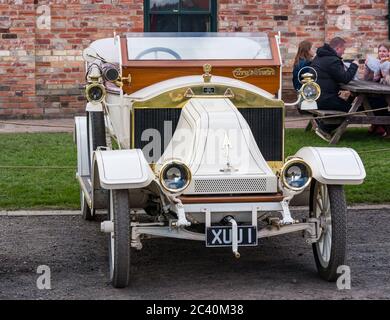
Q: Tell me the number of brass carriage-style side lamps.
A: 2